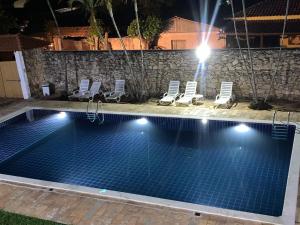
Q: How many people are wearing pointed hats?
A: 0